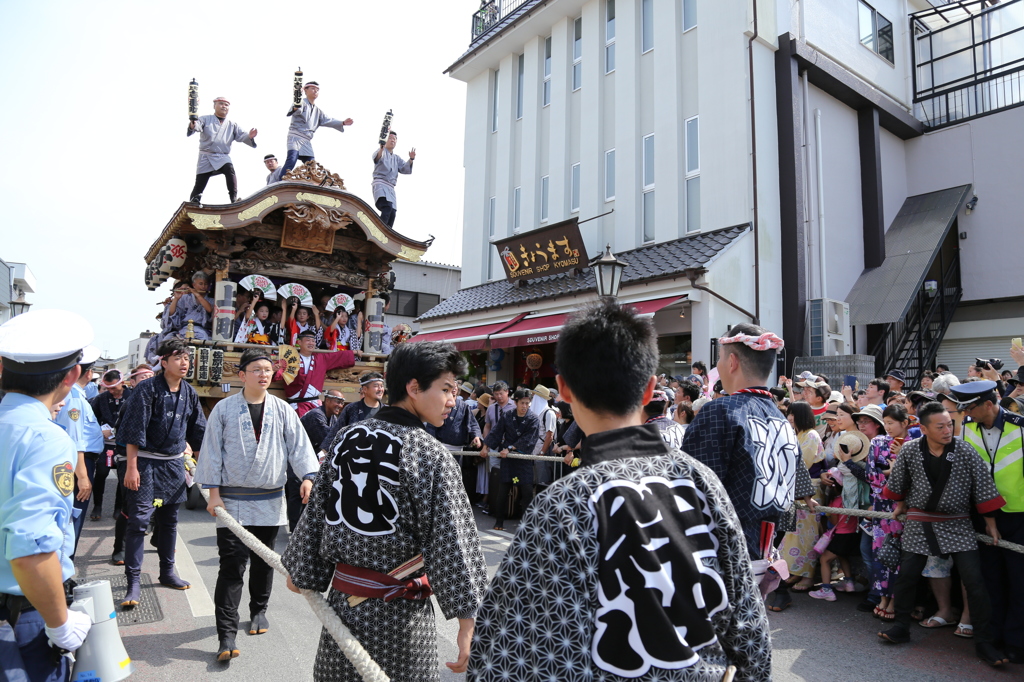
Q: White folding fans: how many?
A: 3